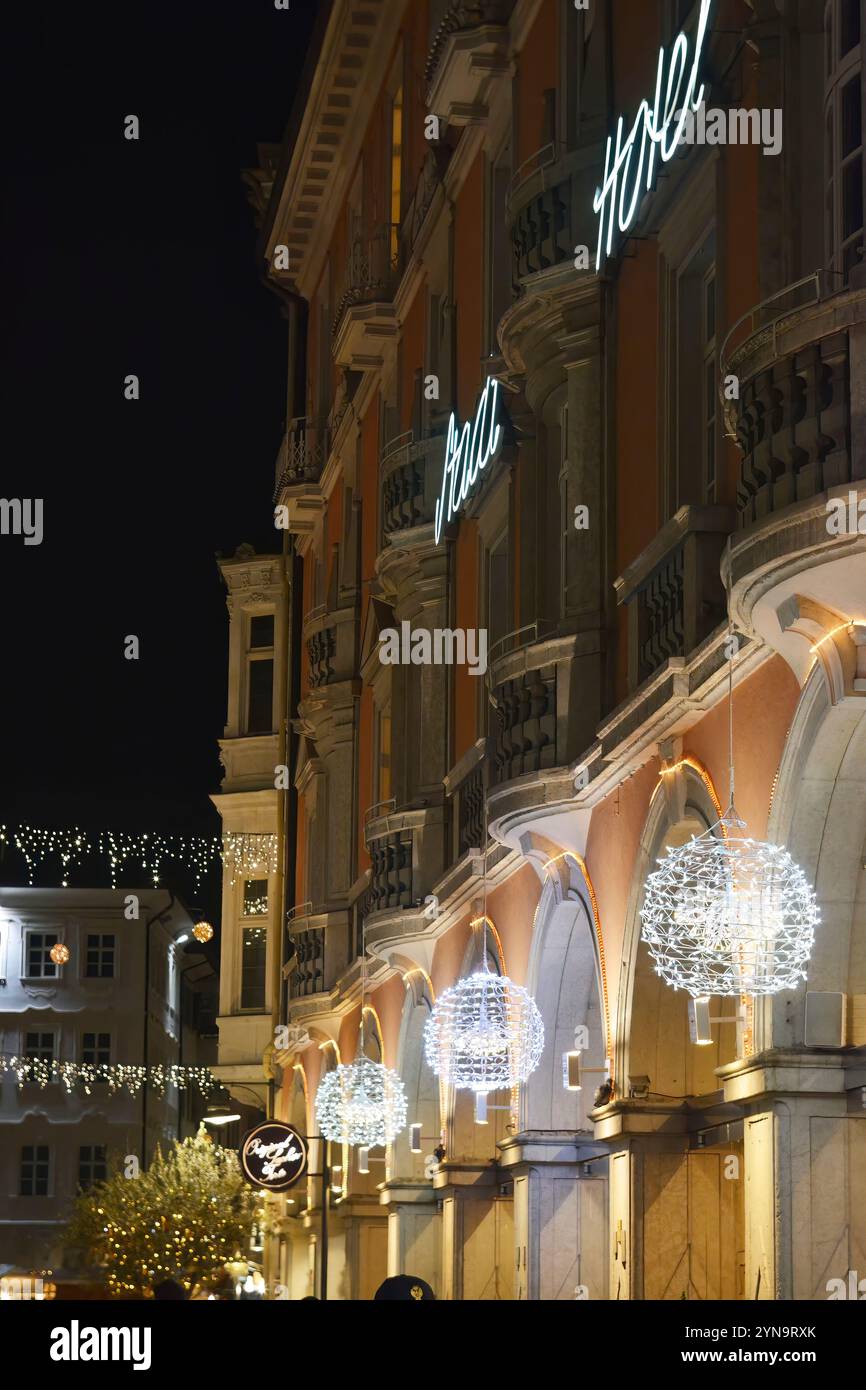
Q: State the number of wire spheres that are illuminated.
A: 3